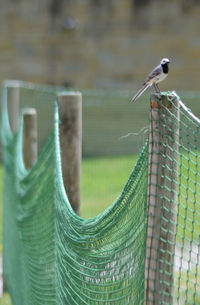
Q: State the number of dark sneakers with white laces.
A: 0